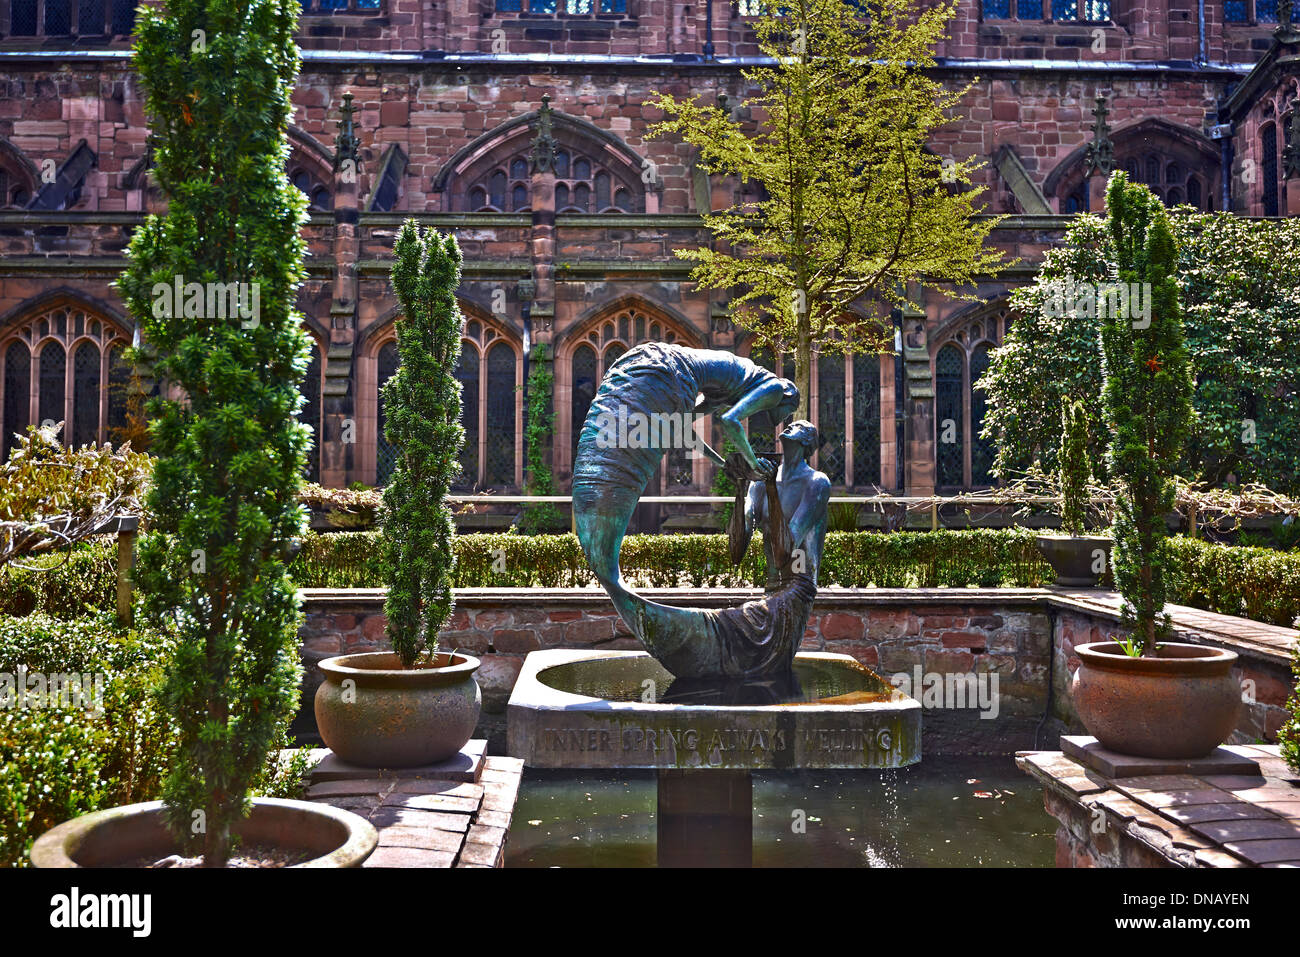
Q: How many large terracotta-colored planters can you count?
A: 3